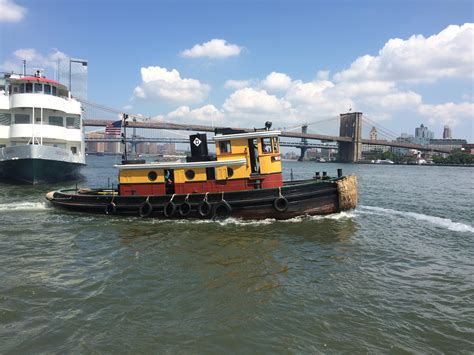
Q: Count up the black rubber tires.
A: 7